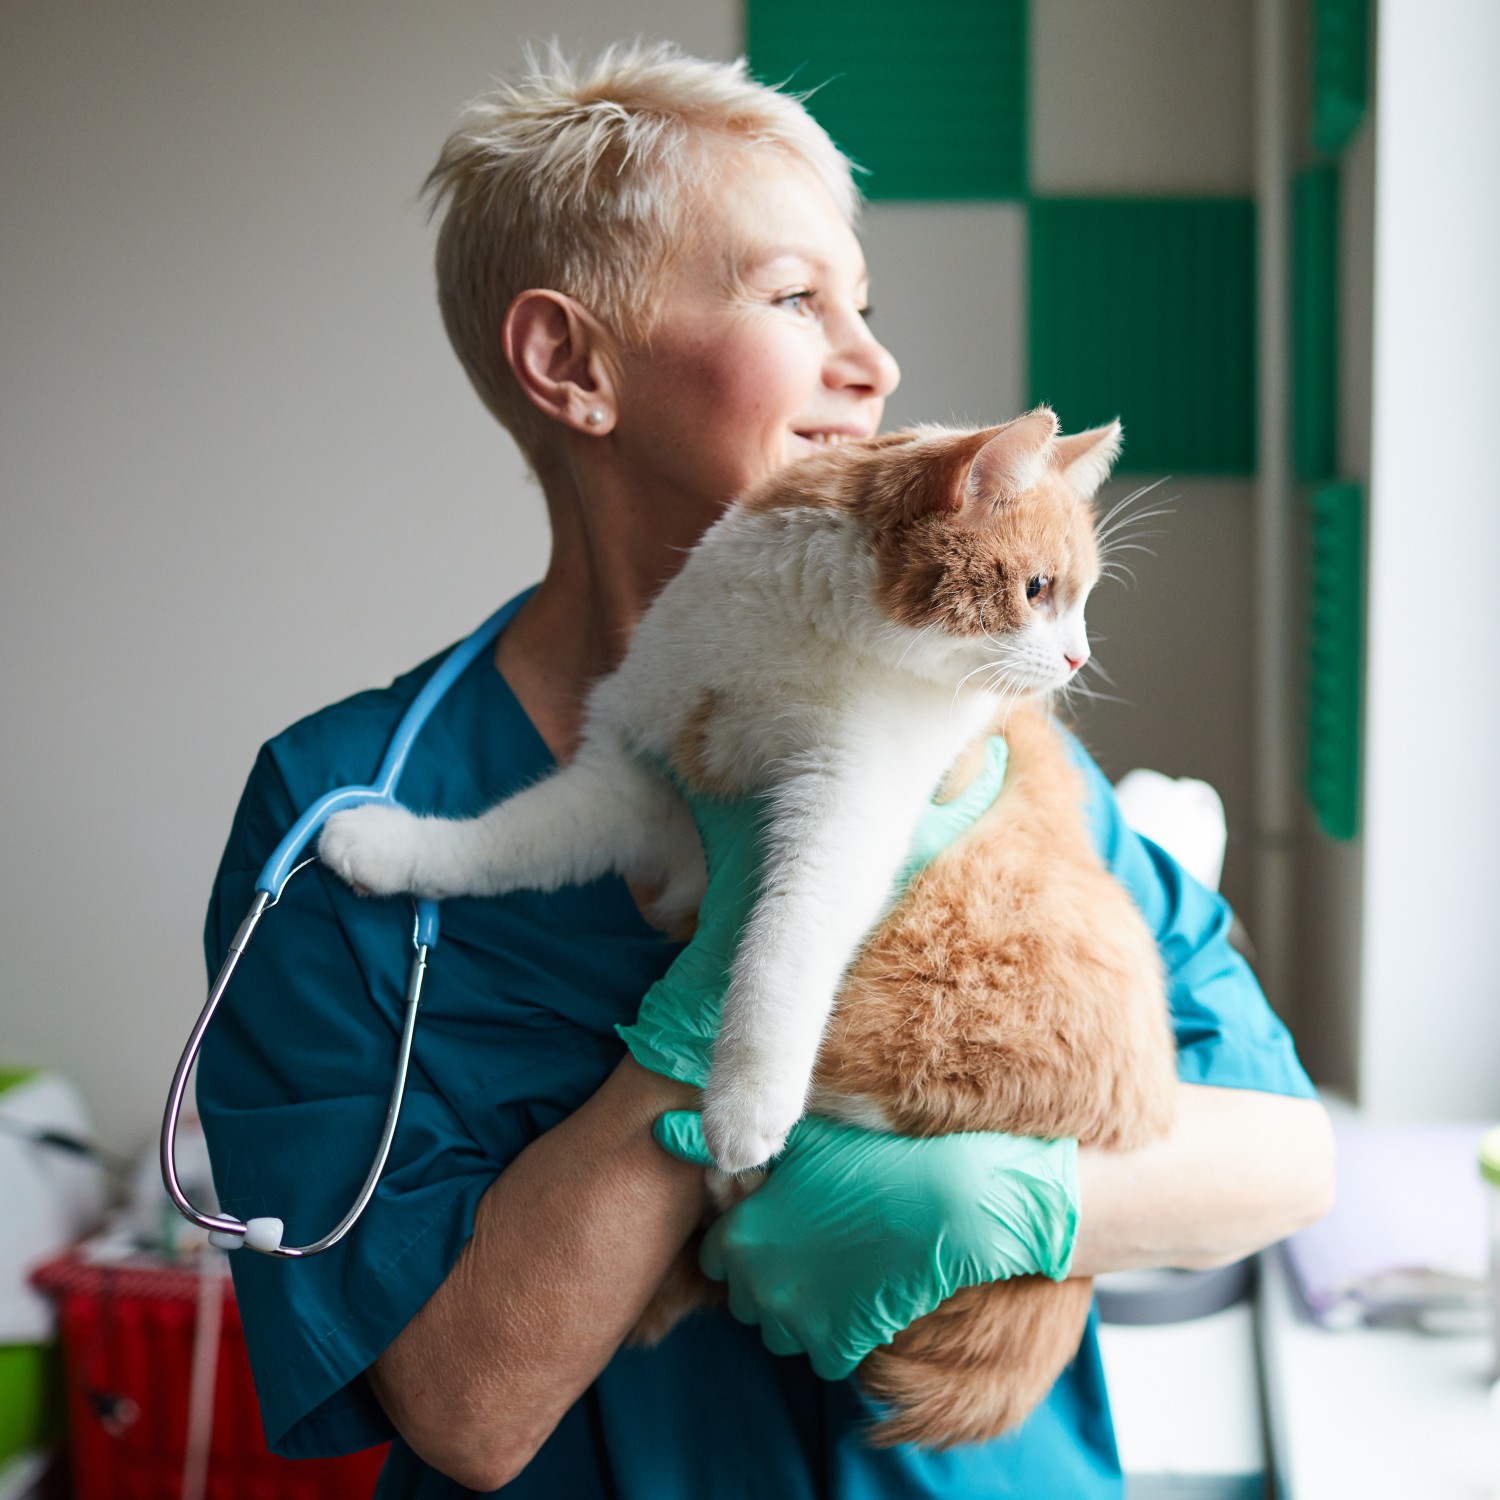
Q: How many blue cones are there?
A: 0